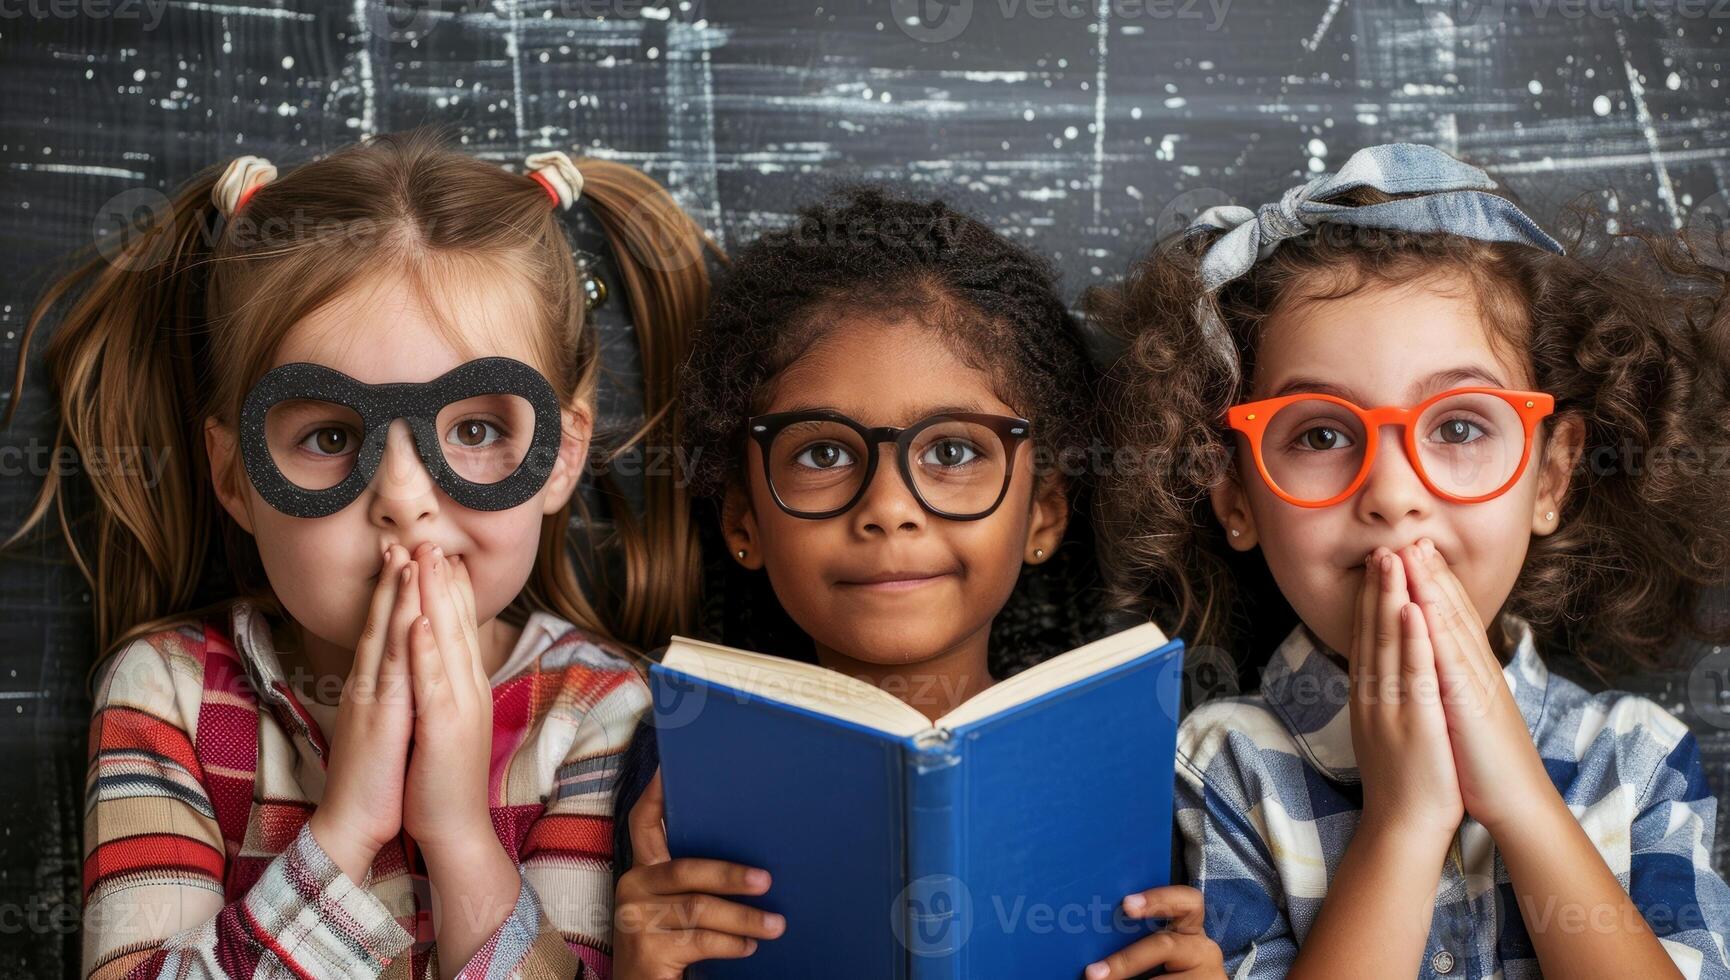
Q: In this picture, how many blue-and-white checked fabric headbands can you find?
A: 1